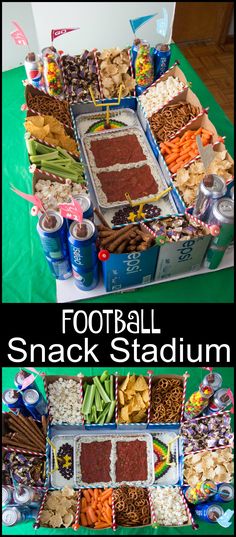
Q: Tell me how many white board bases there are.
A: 1